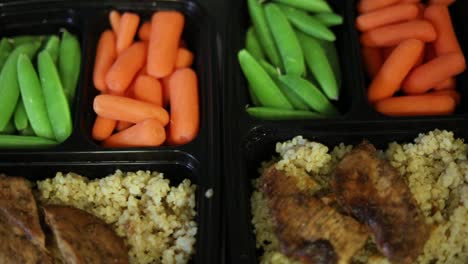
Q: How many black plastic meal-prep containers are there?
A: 2